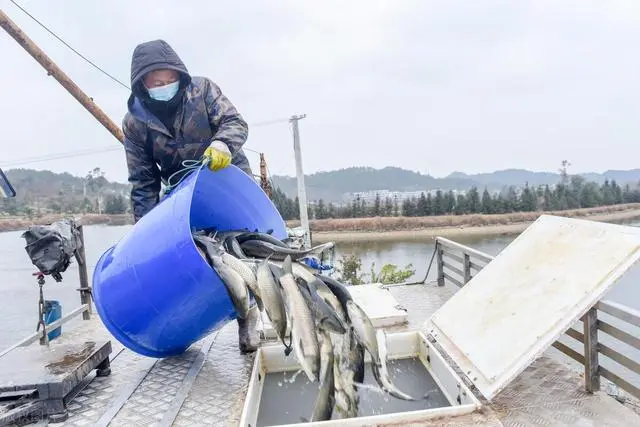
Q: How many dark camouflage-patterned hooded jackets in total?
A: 1